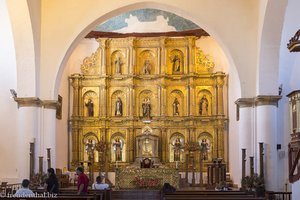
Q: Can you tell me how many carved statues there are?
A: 12